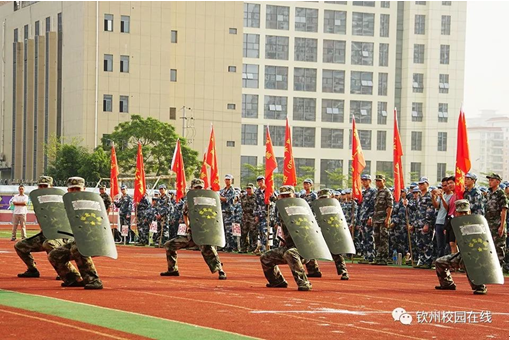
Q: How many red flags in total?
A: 10